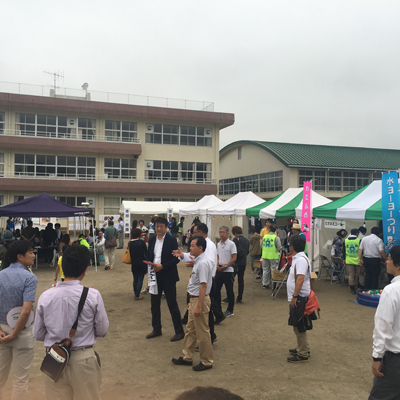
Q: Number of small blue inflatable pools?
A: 1